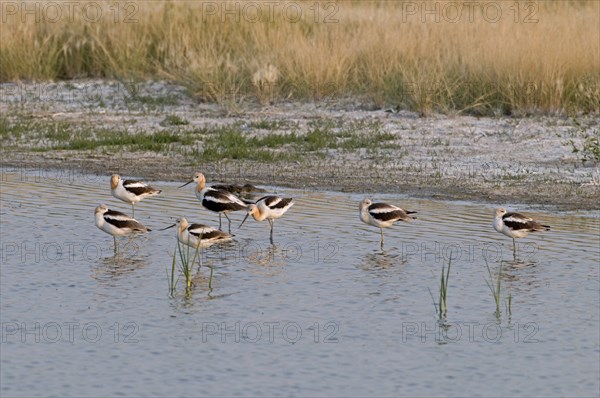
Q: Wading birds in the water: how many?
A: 7